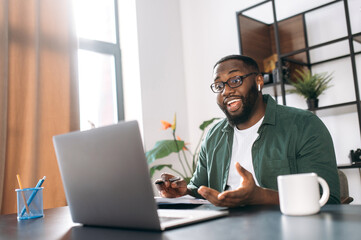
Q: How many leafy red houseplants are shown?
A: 0